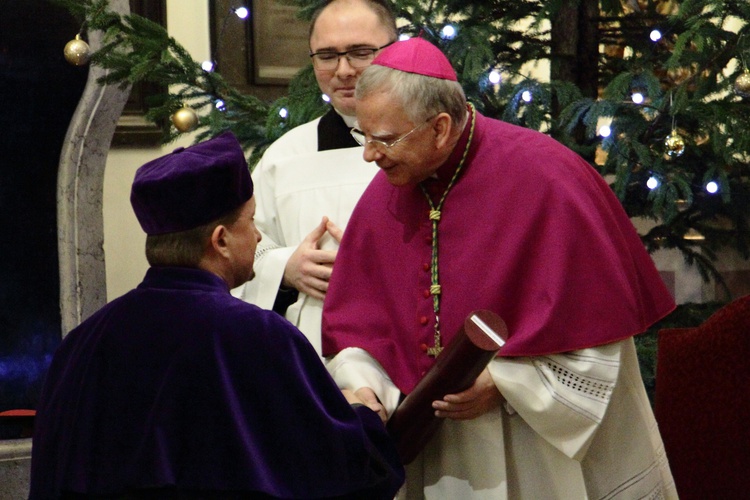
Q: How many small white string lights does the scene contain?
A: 14